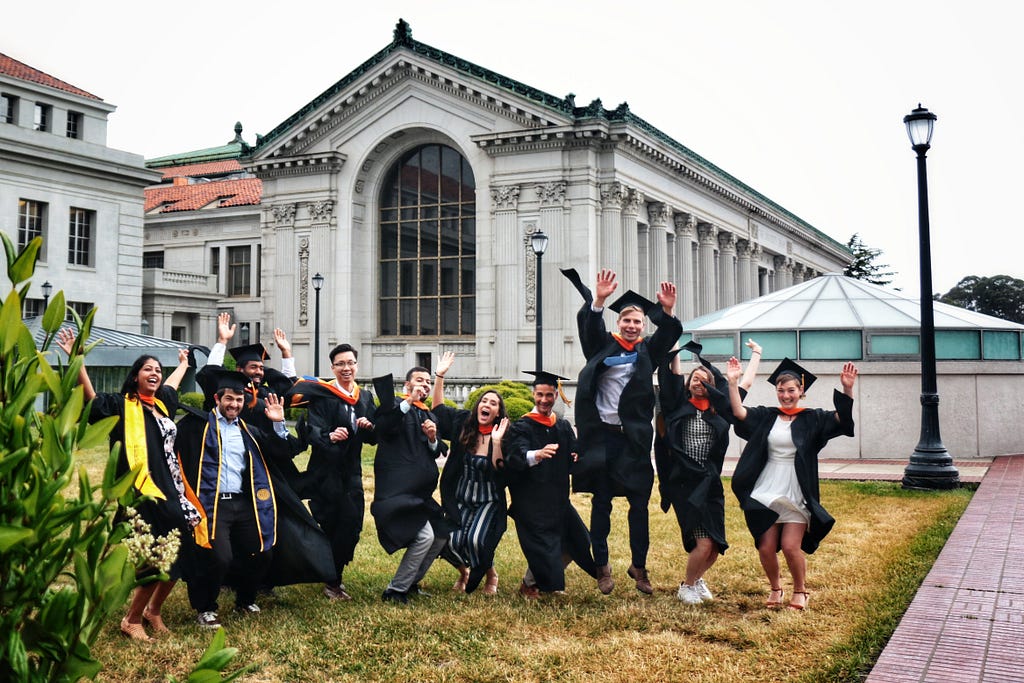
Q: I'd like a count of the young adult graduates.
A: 10